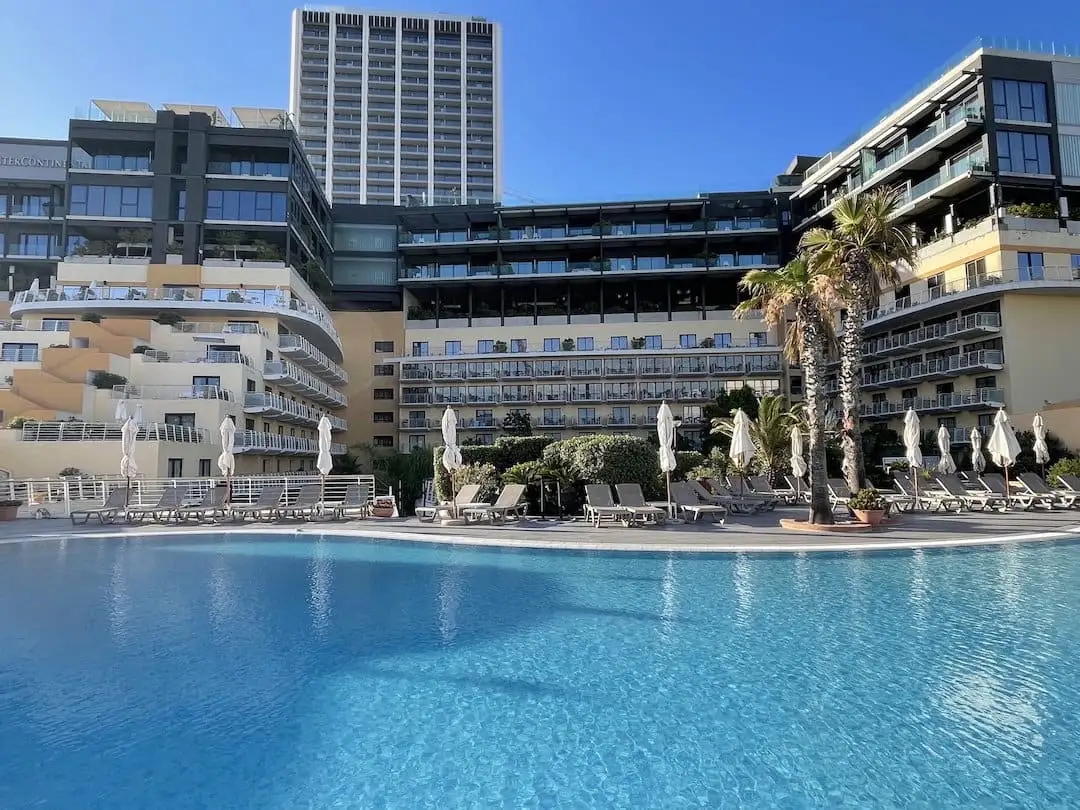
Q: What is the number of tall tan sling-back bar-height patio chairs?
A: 0